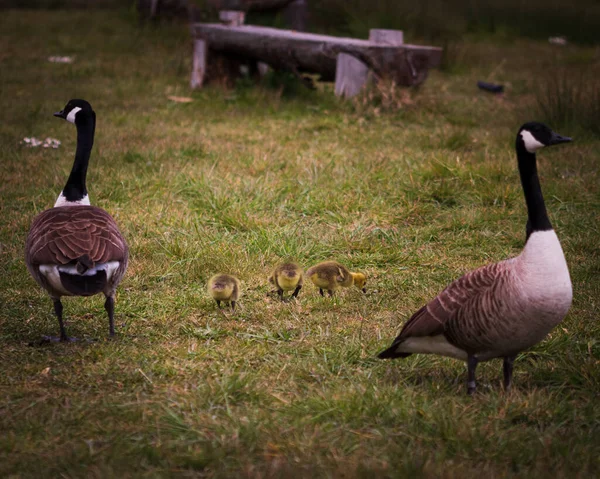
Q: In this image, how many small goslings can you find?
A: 3